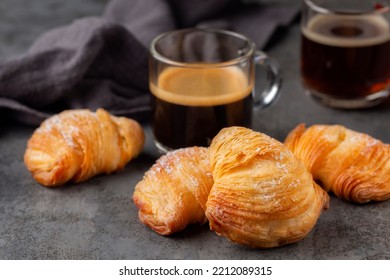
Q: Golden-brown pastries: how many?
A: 4